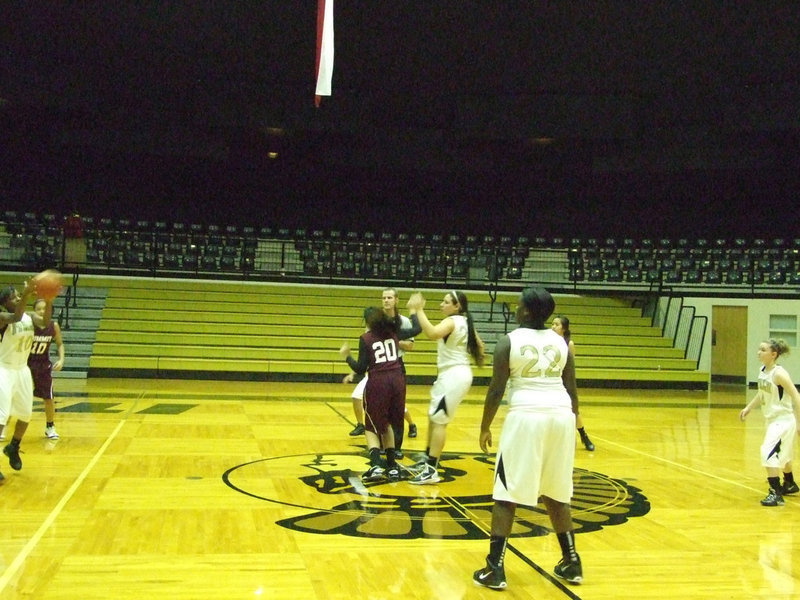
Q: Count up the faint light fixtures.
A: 3